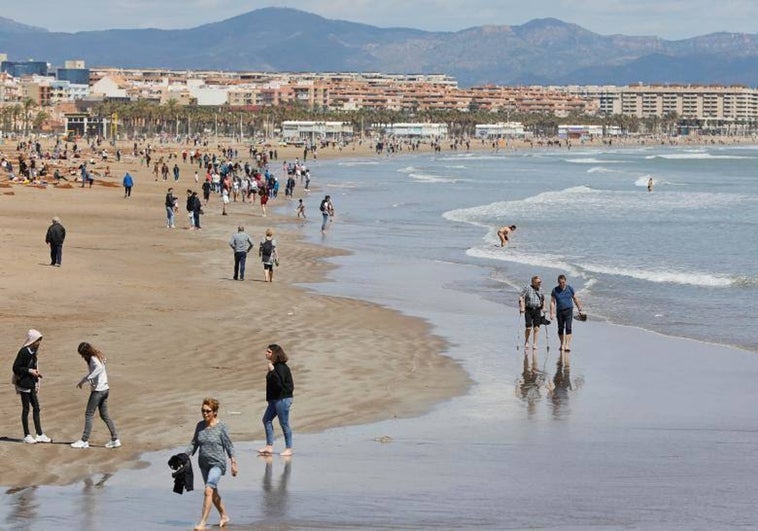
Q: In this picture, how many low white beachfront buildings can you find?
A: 4